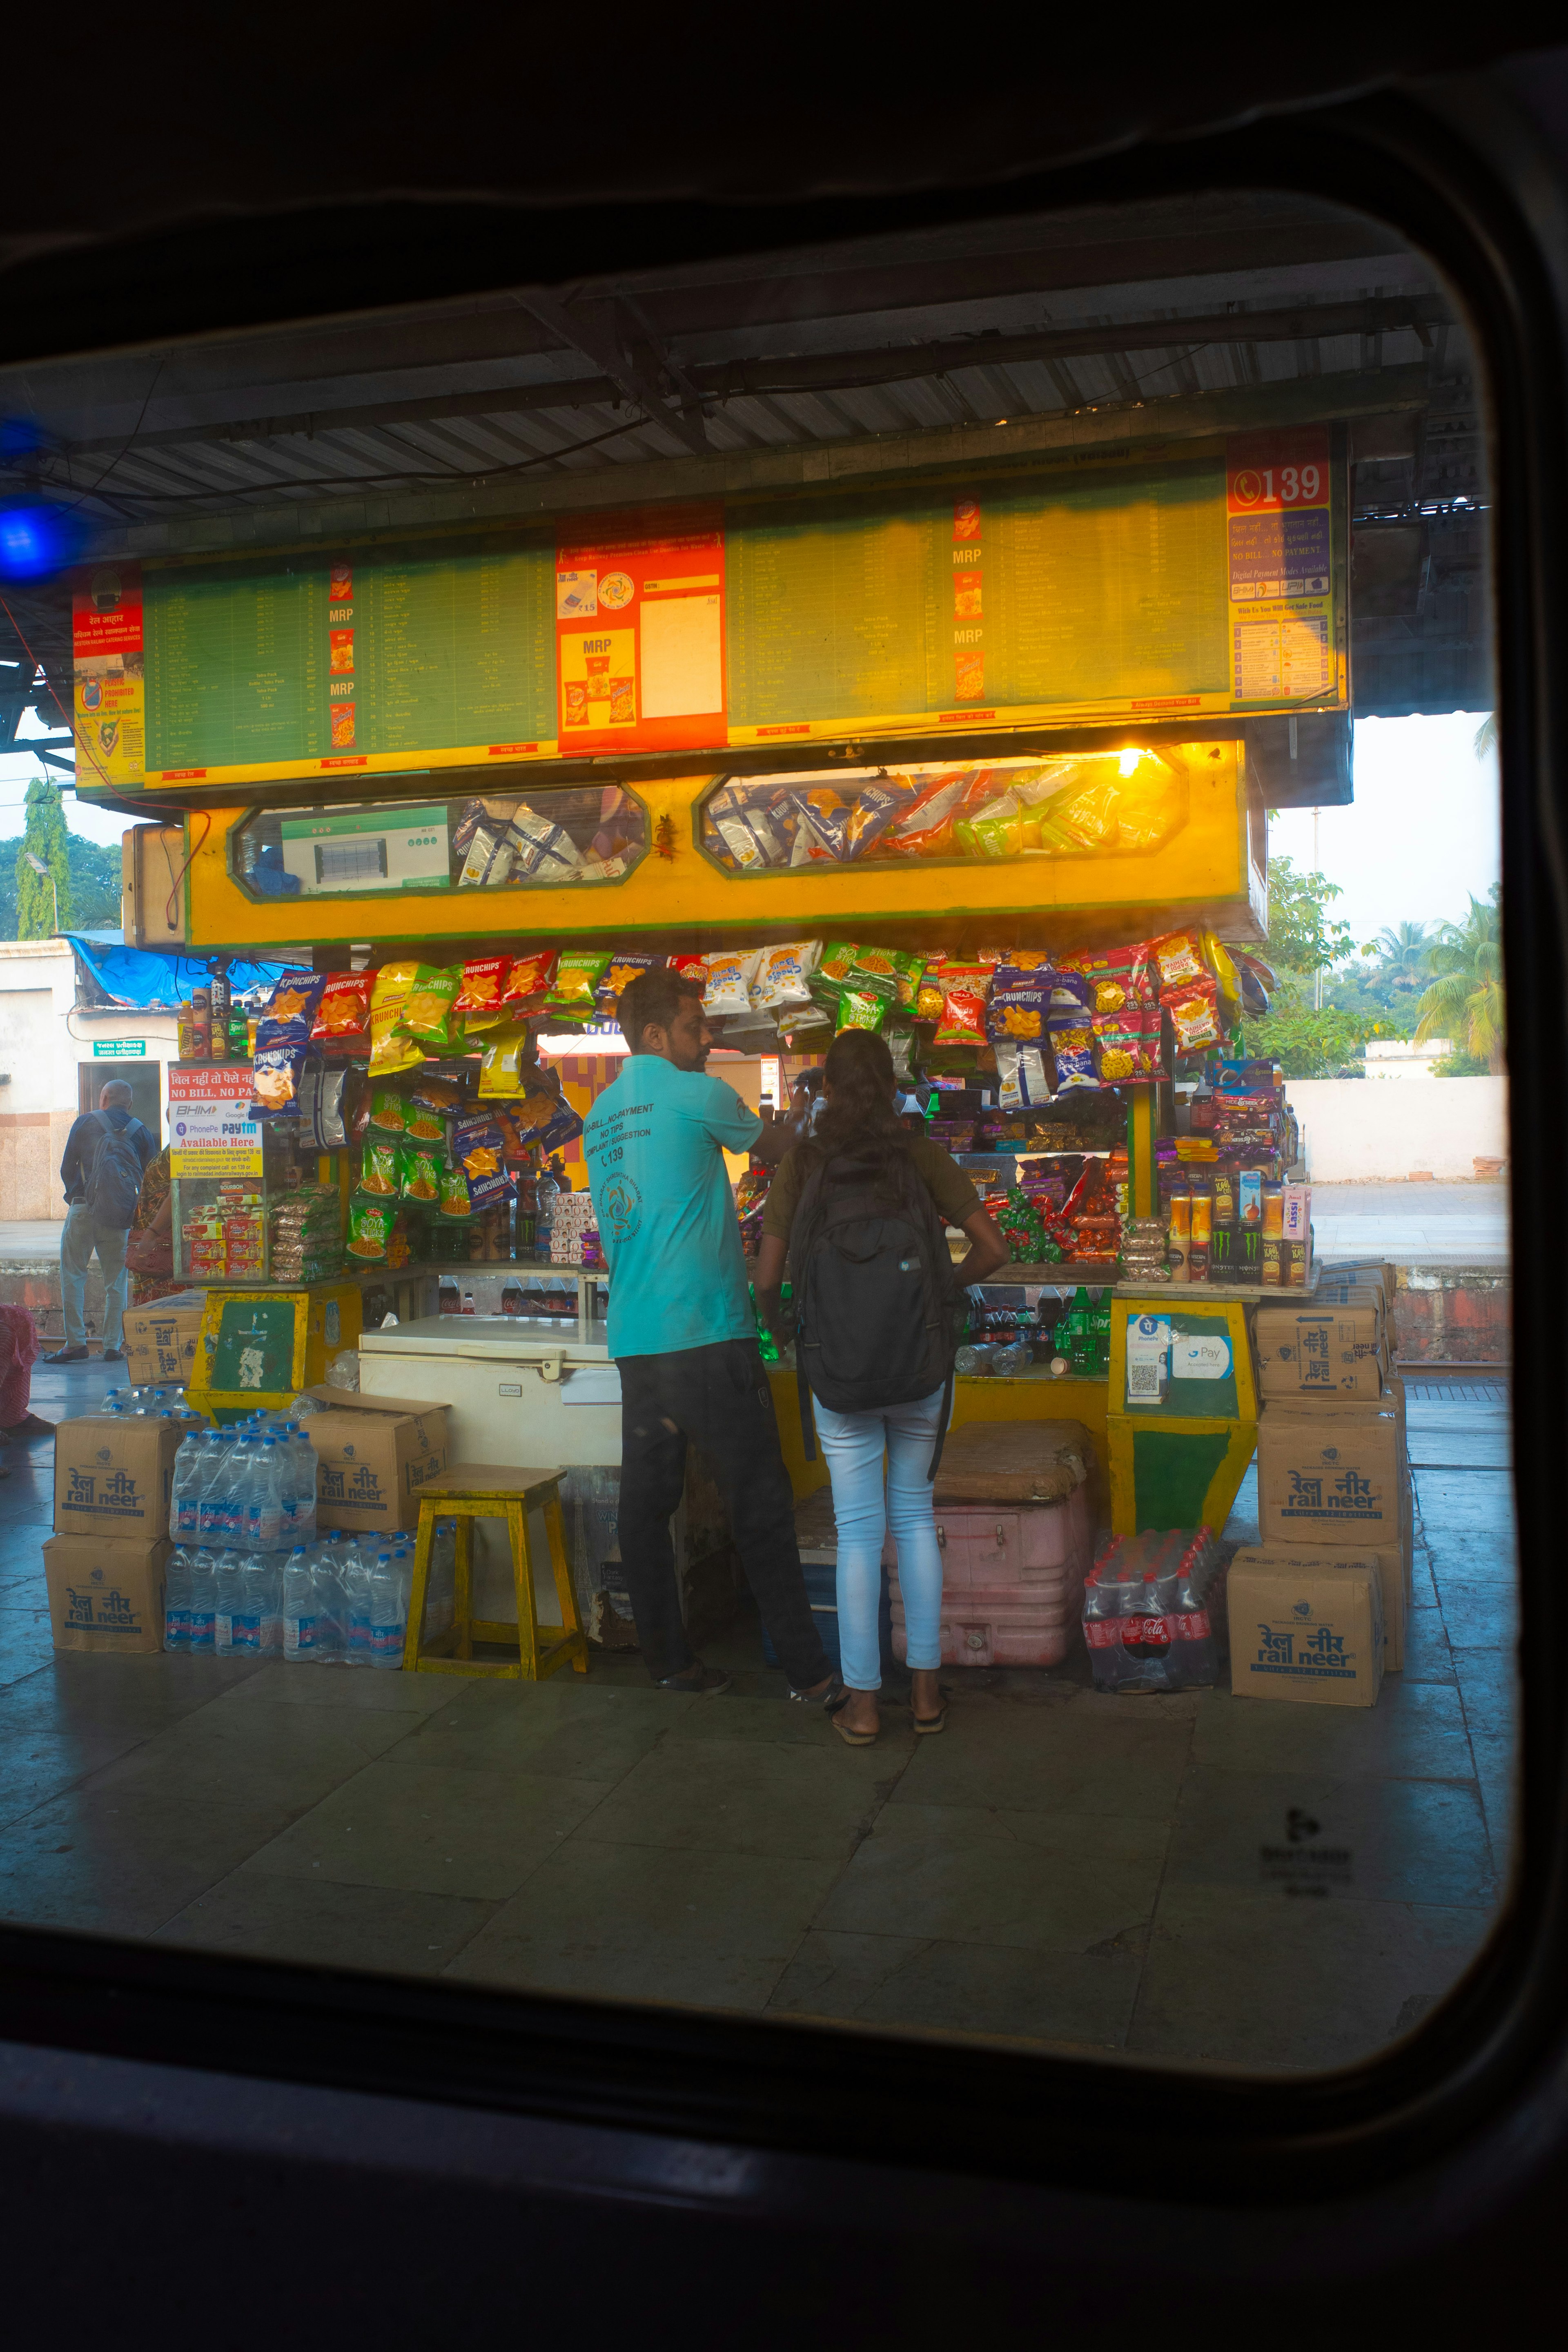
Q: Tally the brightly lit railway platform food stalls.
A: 1